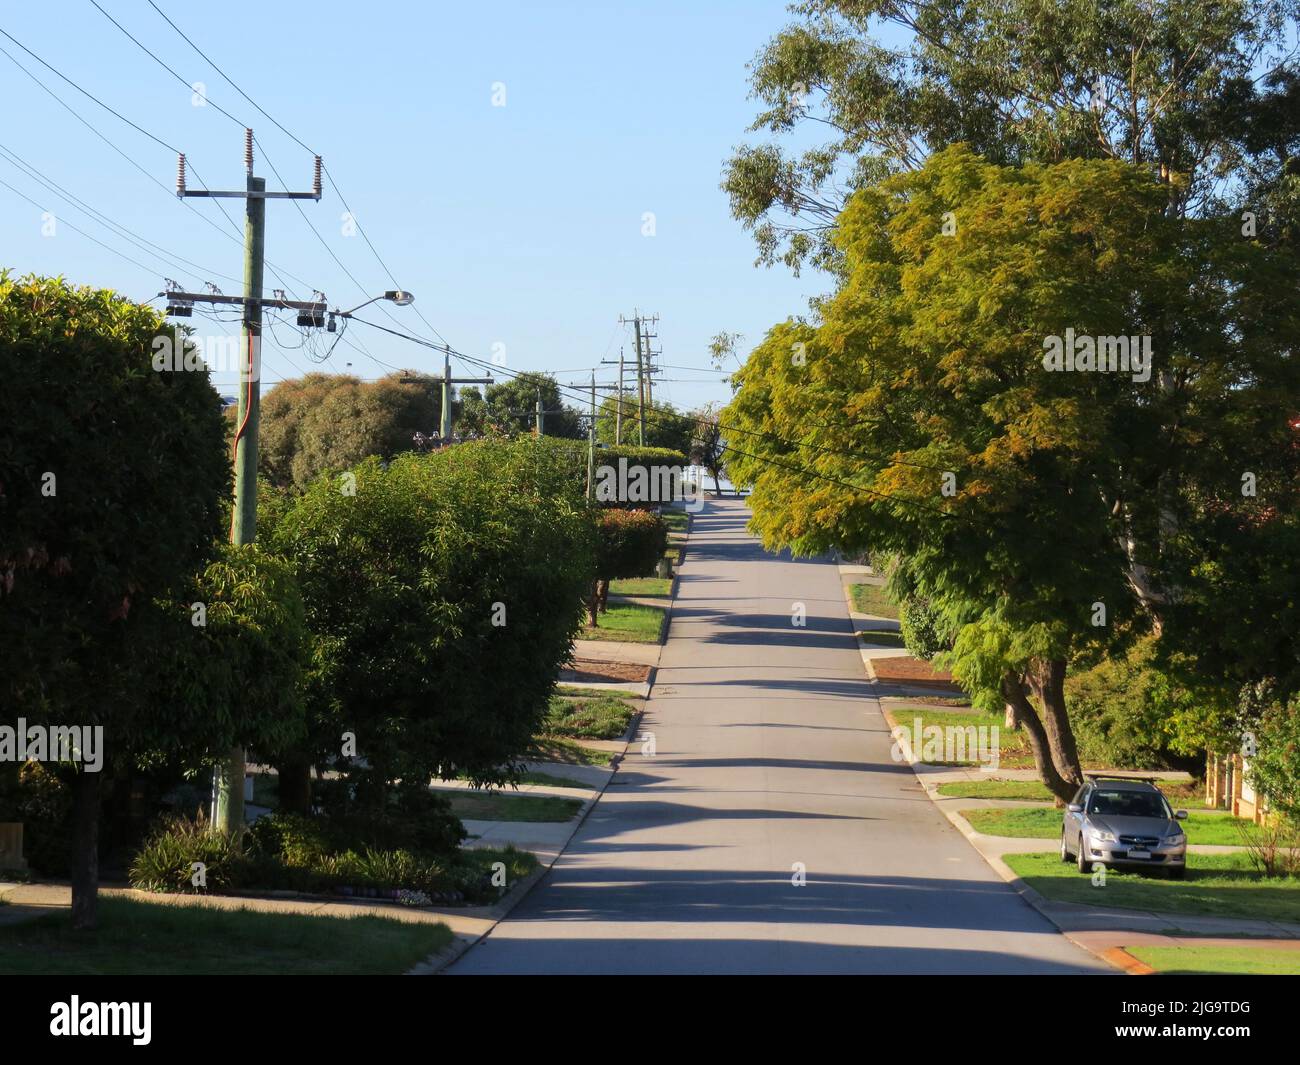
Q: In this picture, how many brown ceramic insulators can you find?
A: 3